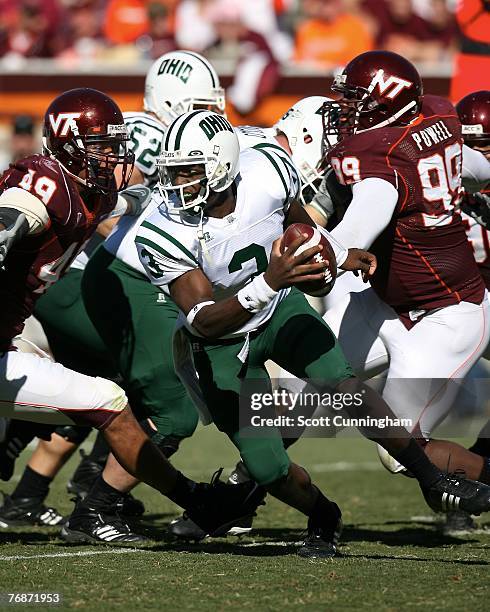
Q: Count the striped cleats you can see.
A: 3